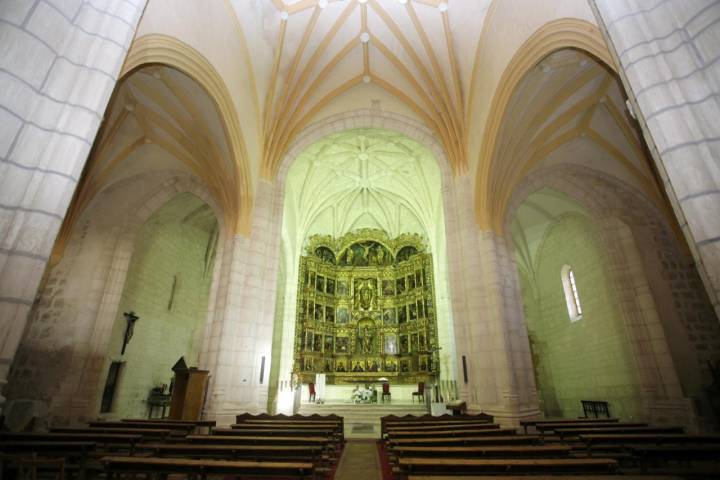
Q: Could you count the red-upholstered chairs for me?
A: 3